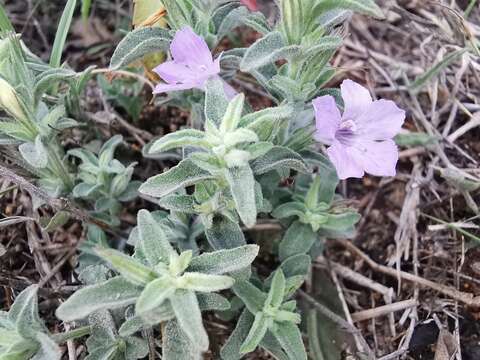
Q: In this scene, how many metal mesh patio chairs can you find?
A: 0